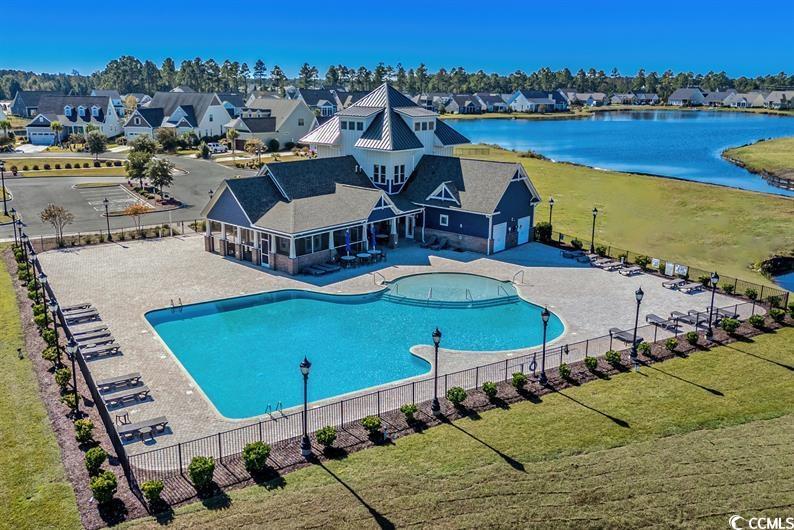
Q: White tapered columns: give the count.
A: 9